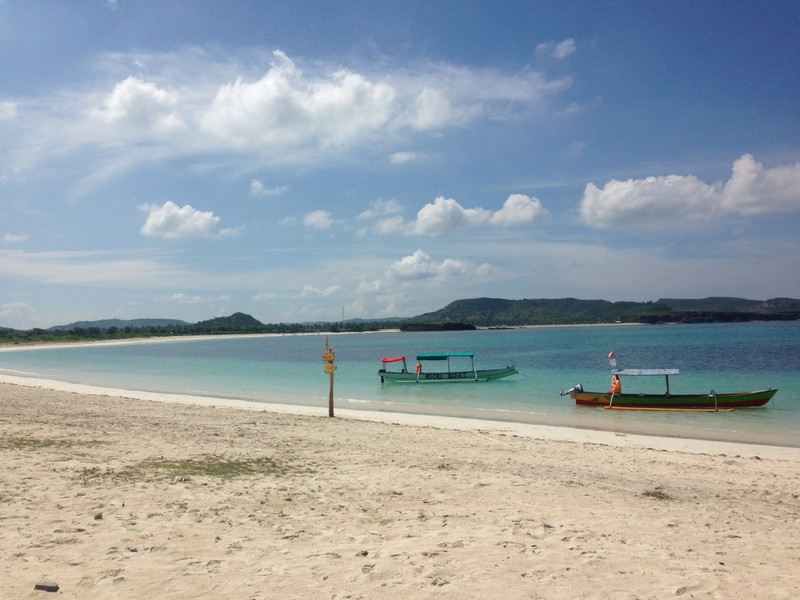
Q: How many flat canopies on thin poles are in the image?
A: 3